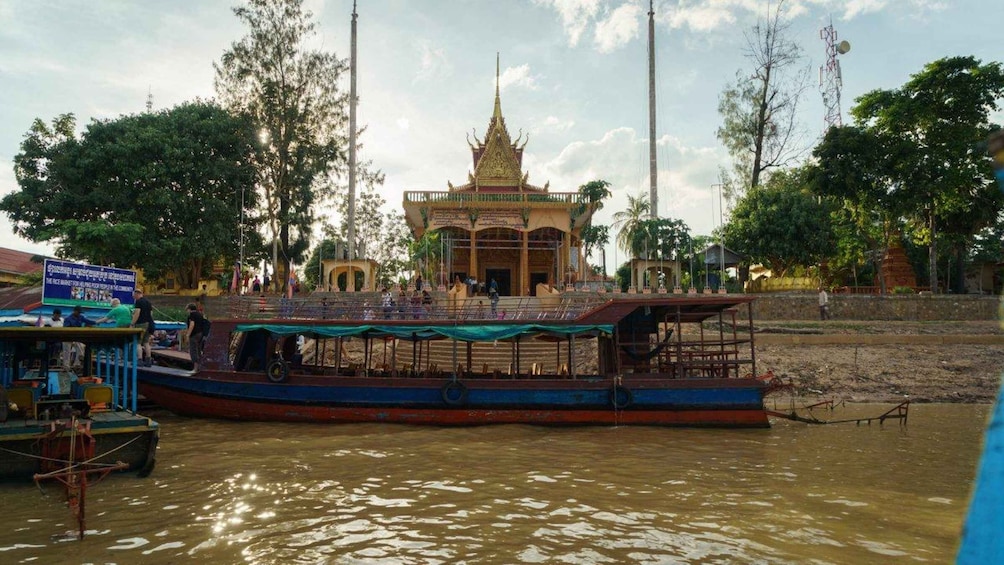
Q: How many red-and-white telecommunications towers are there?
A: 1